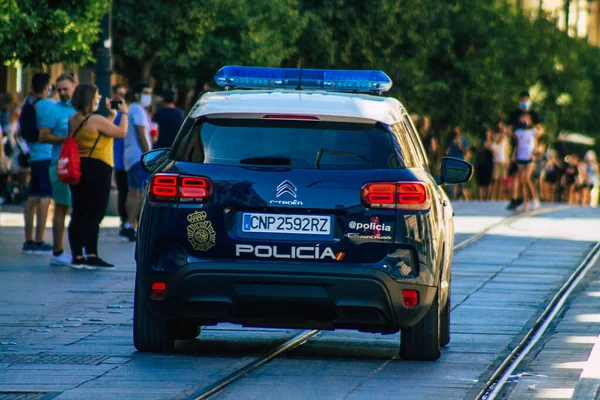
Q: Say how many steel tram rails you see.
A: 2